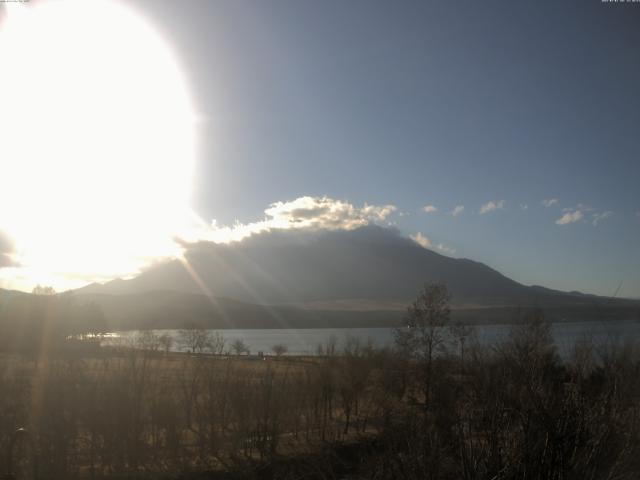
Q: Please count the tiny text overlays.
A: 2